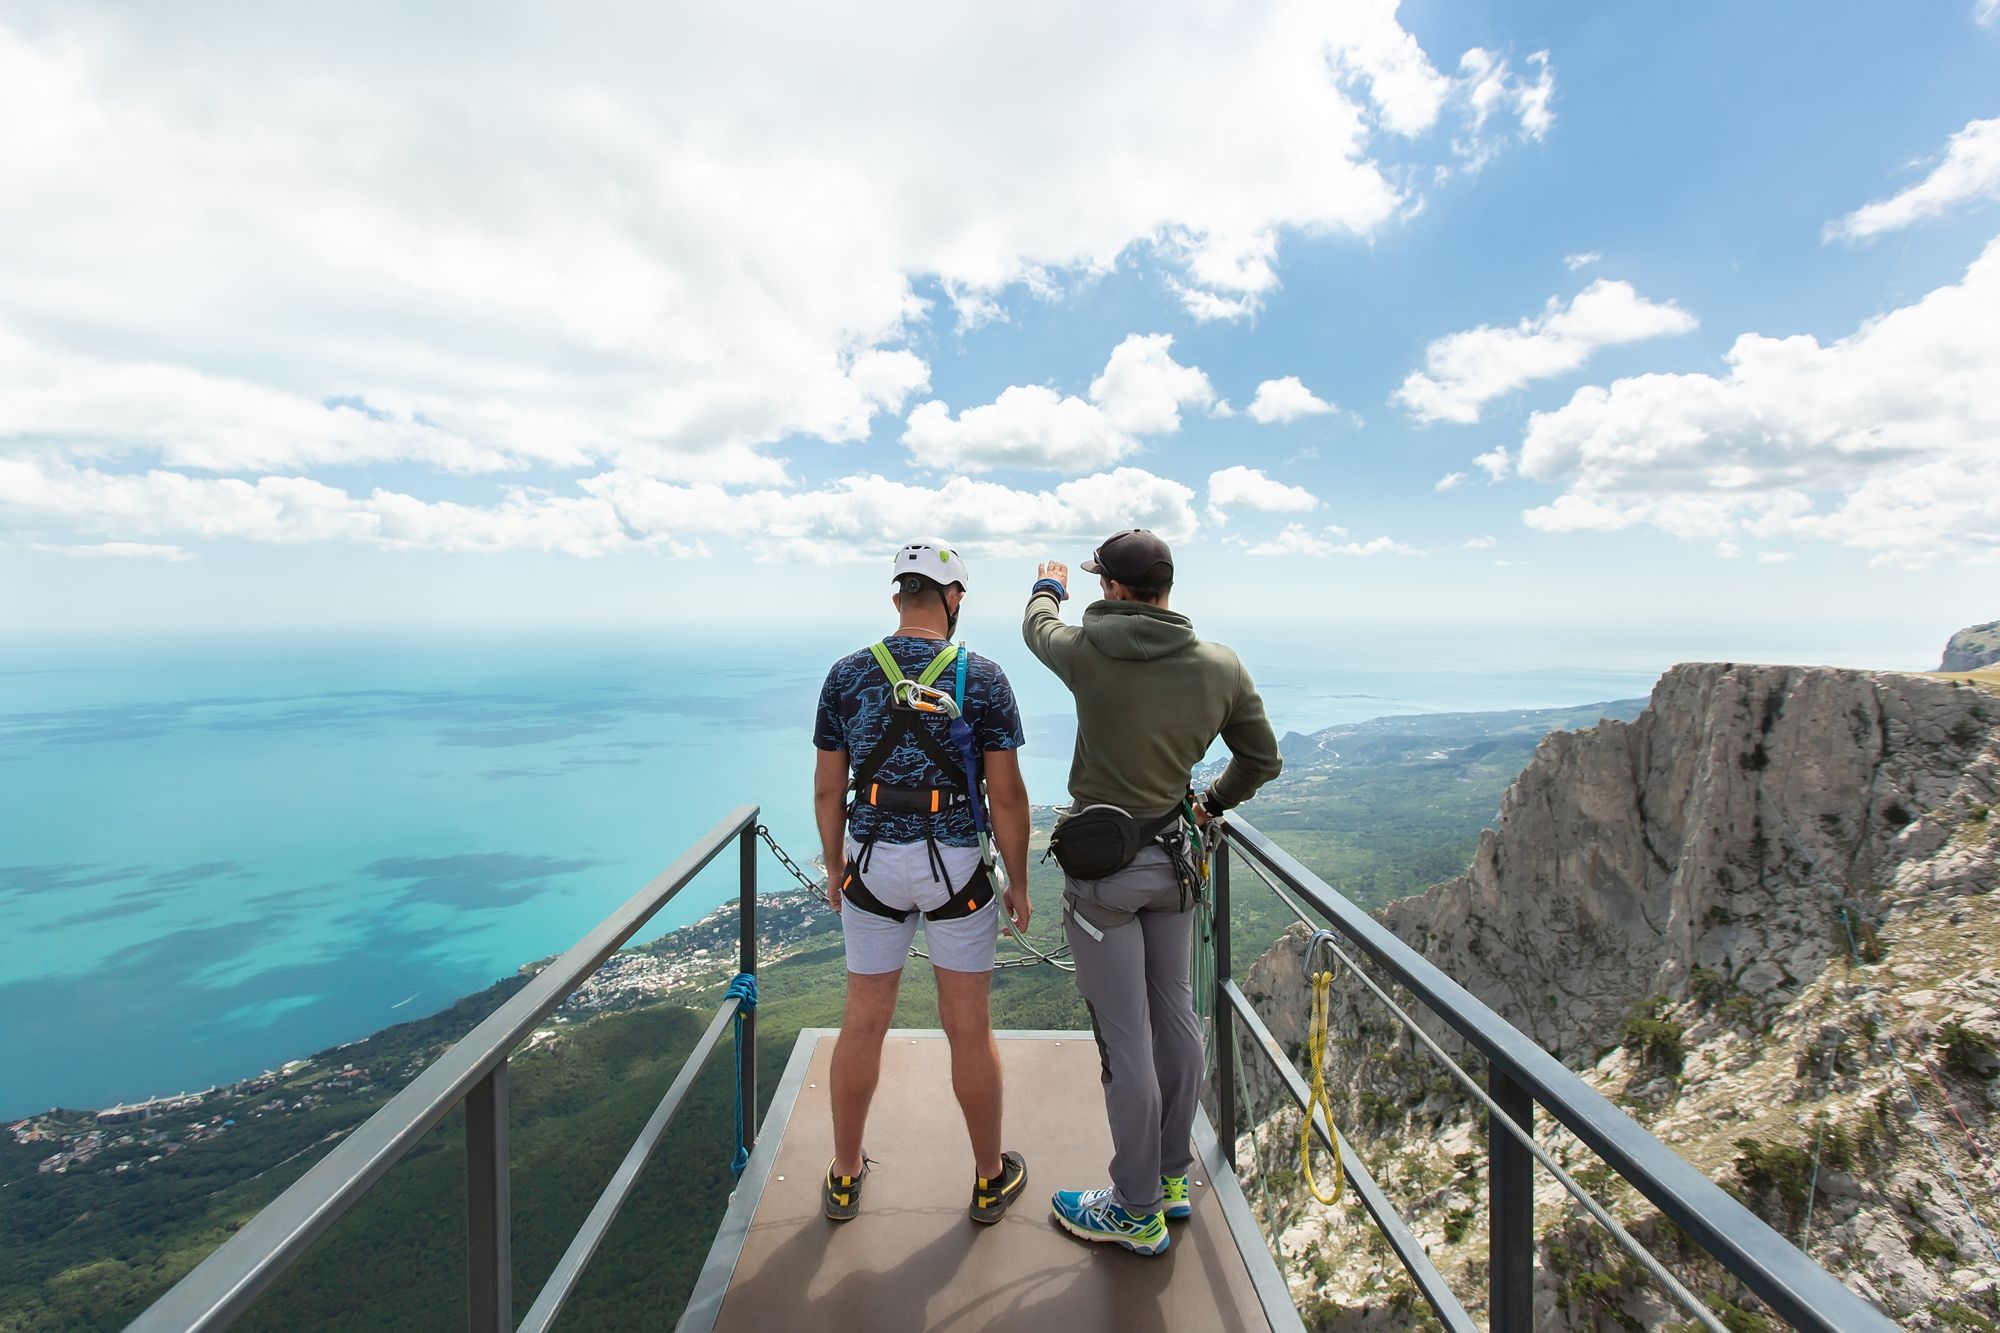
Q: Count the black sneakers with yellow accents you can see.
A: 2